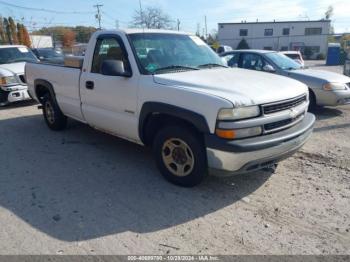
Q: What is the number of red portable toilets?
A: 0